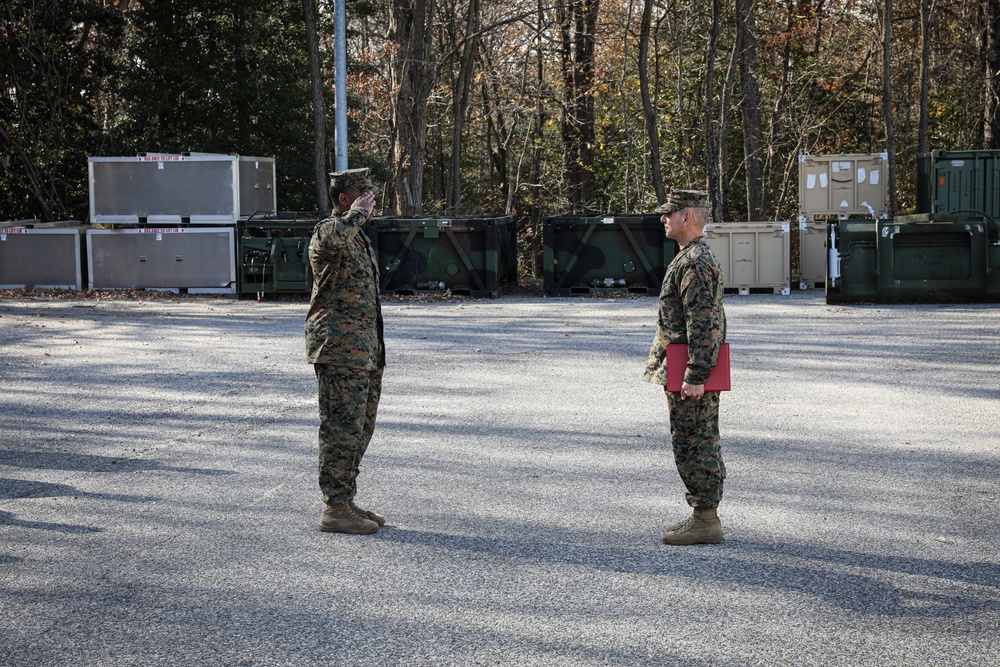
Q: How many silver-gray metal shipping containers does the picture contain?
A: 3